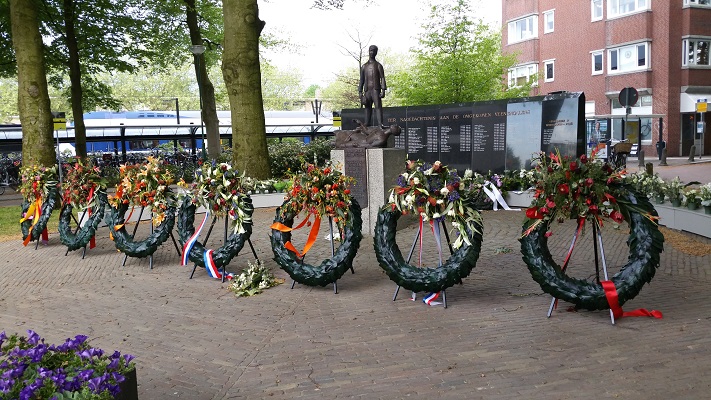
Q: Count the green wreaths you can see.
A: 7